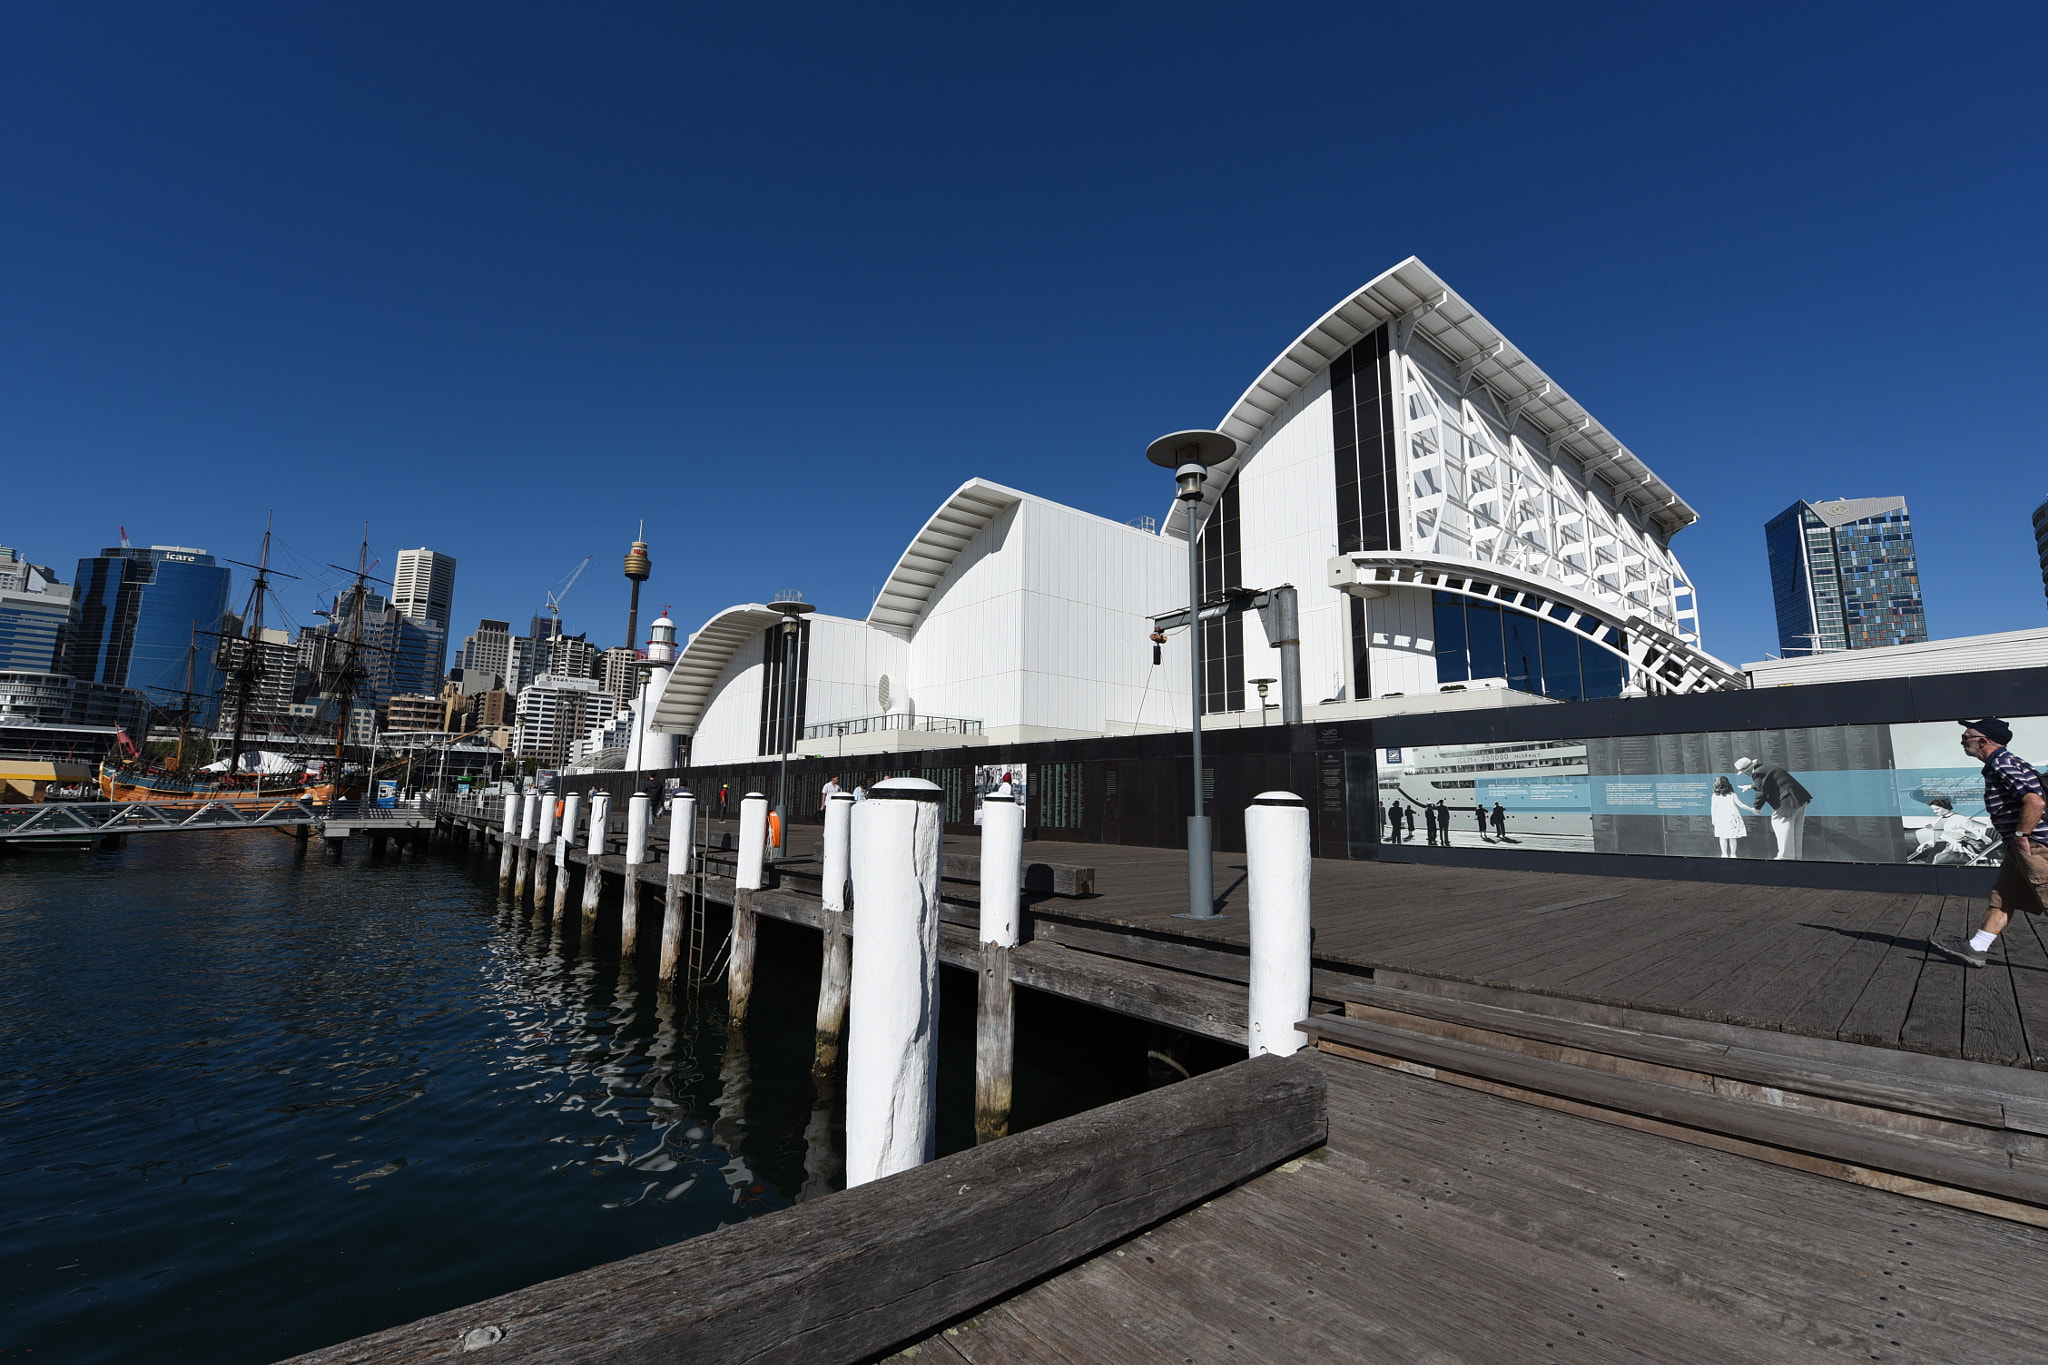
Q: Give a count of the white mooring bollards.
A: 12